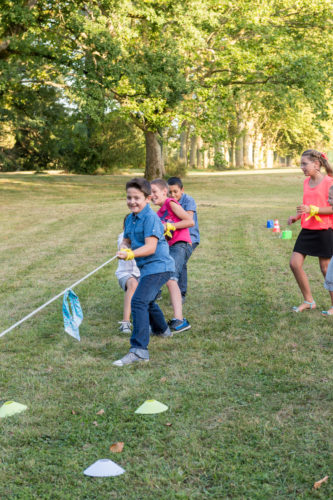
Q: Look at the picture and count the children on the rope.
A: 4